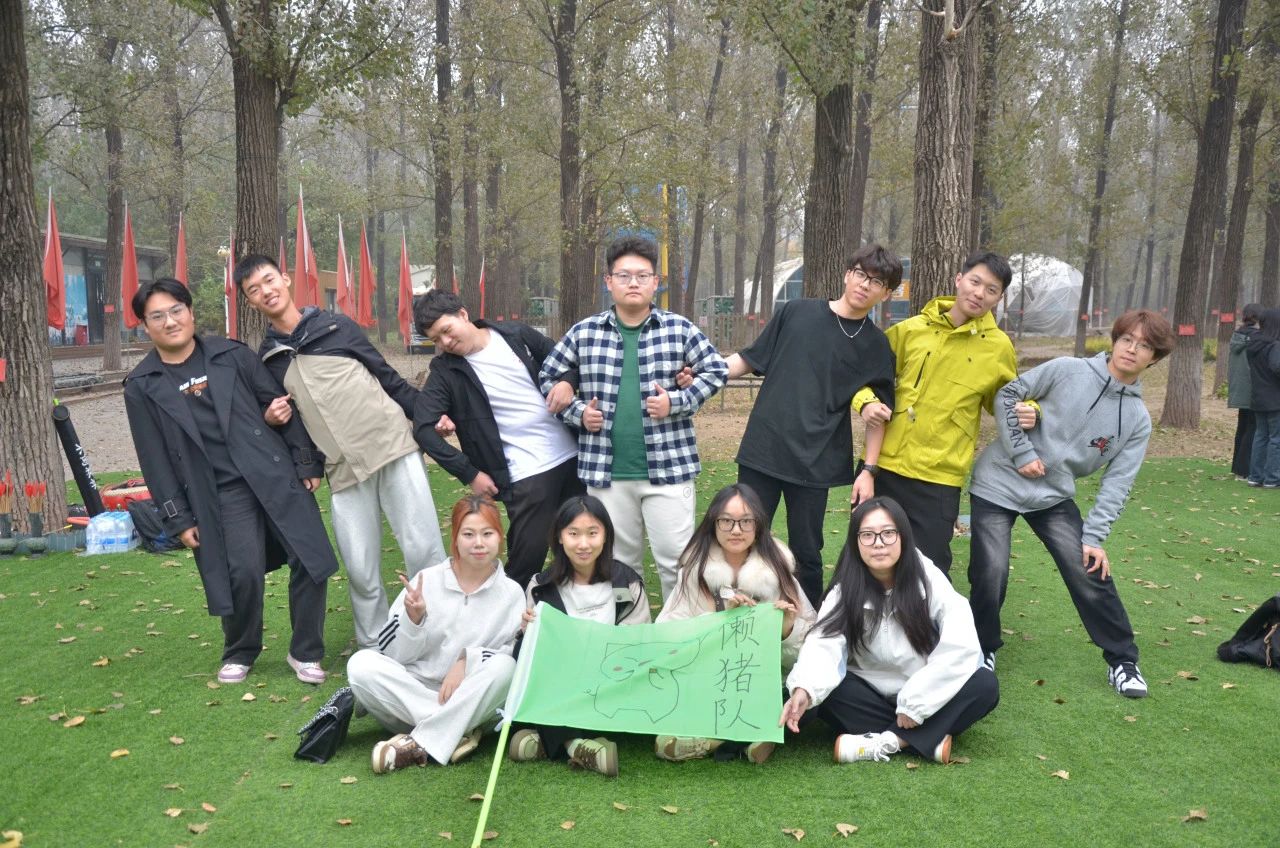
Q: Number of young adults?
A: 11